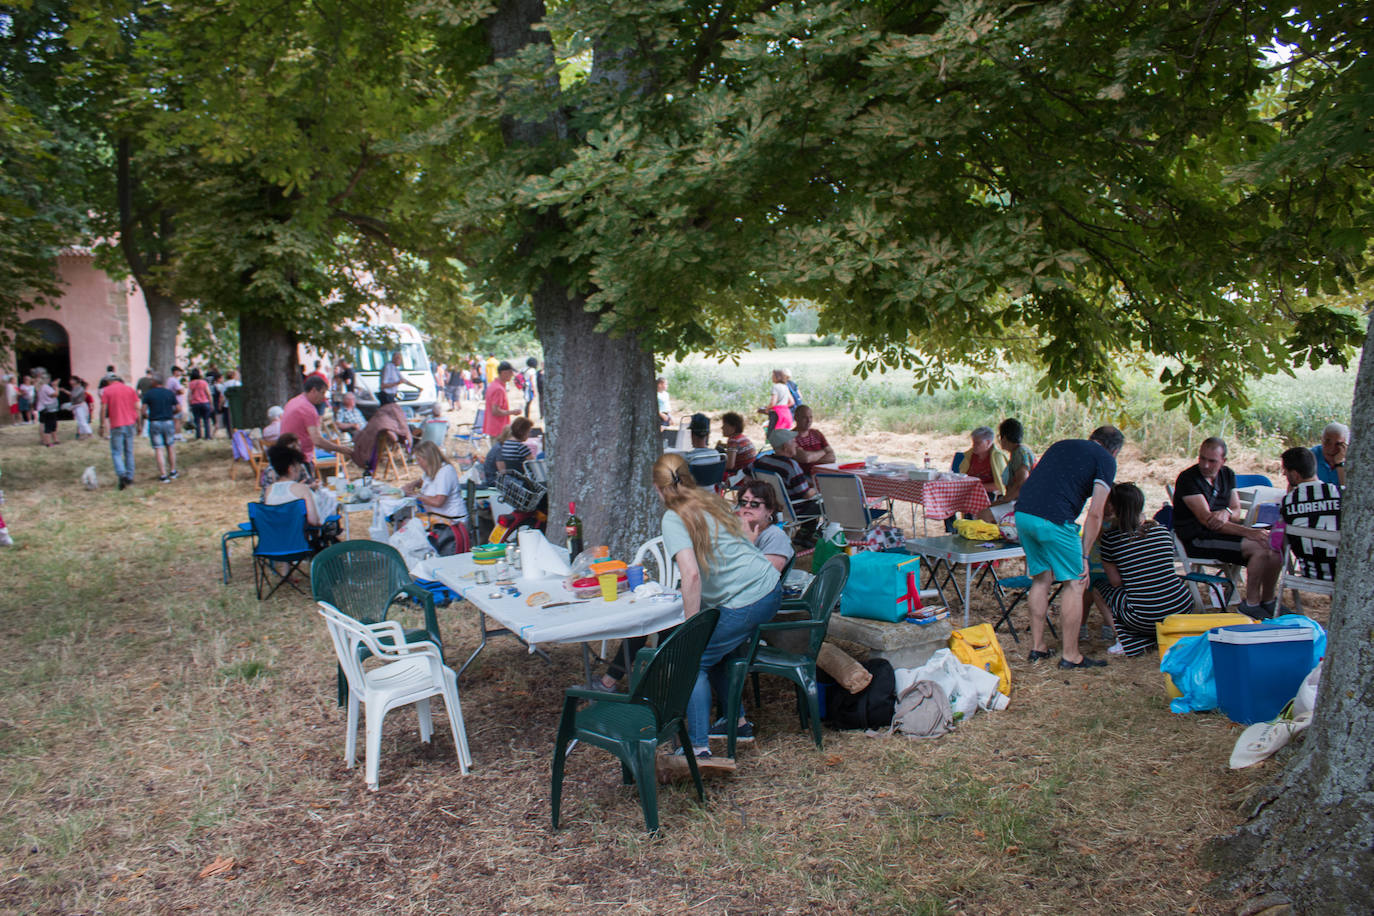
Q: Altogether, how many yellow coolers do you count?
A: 1